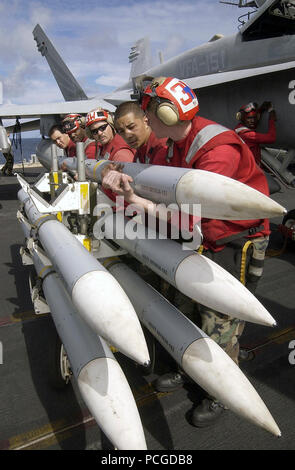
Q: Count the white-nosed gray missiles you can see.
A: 5